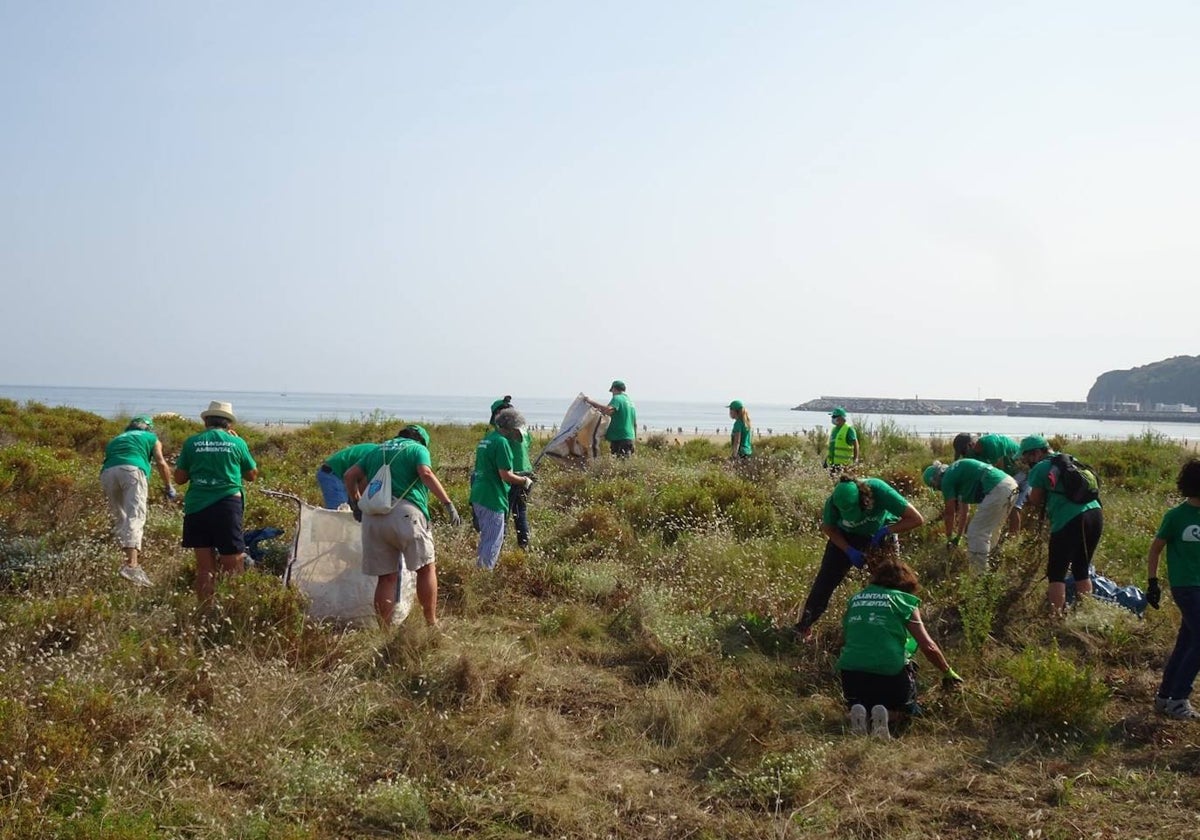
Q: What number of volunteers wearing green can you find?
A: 15